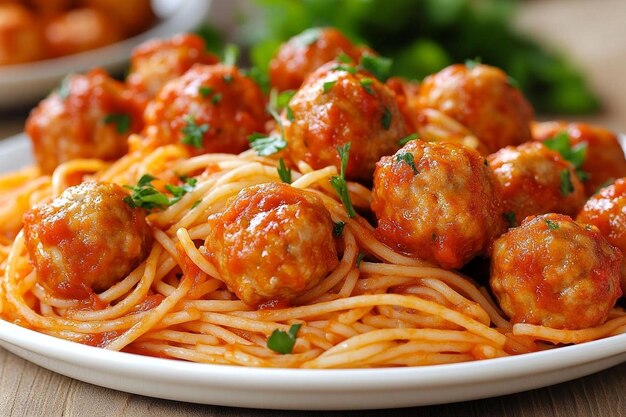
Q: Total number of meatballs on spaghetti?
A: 13